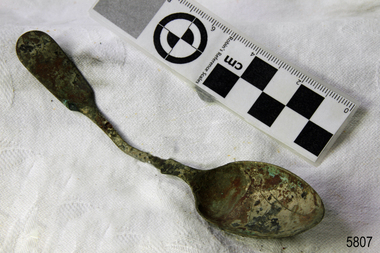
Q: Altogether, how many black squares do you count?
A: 5